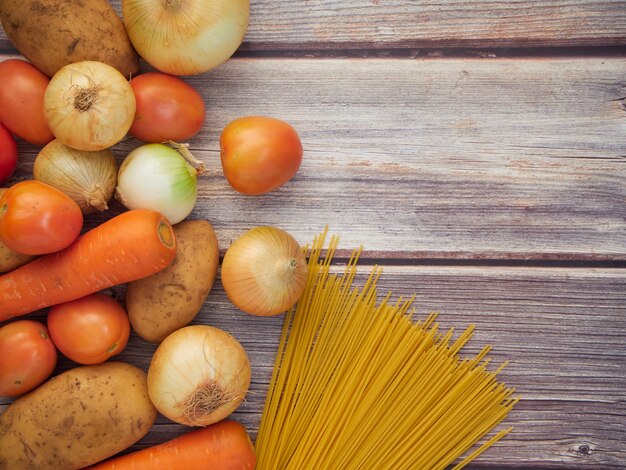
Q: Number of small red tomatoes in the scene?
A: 7